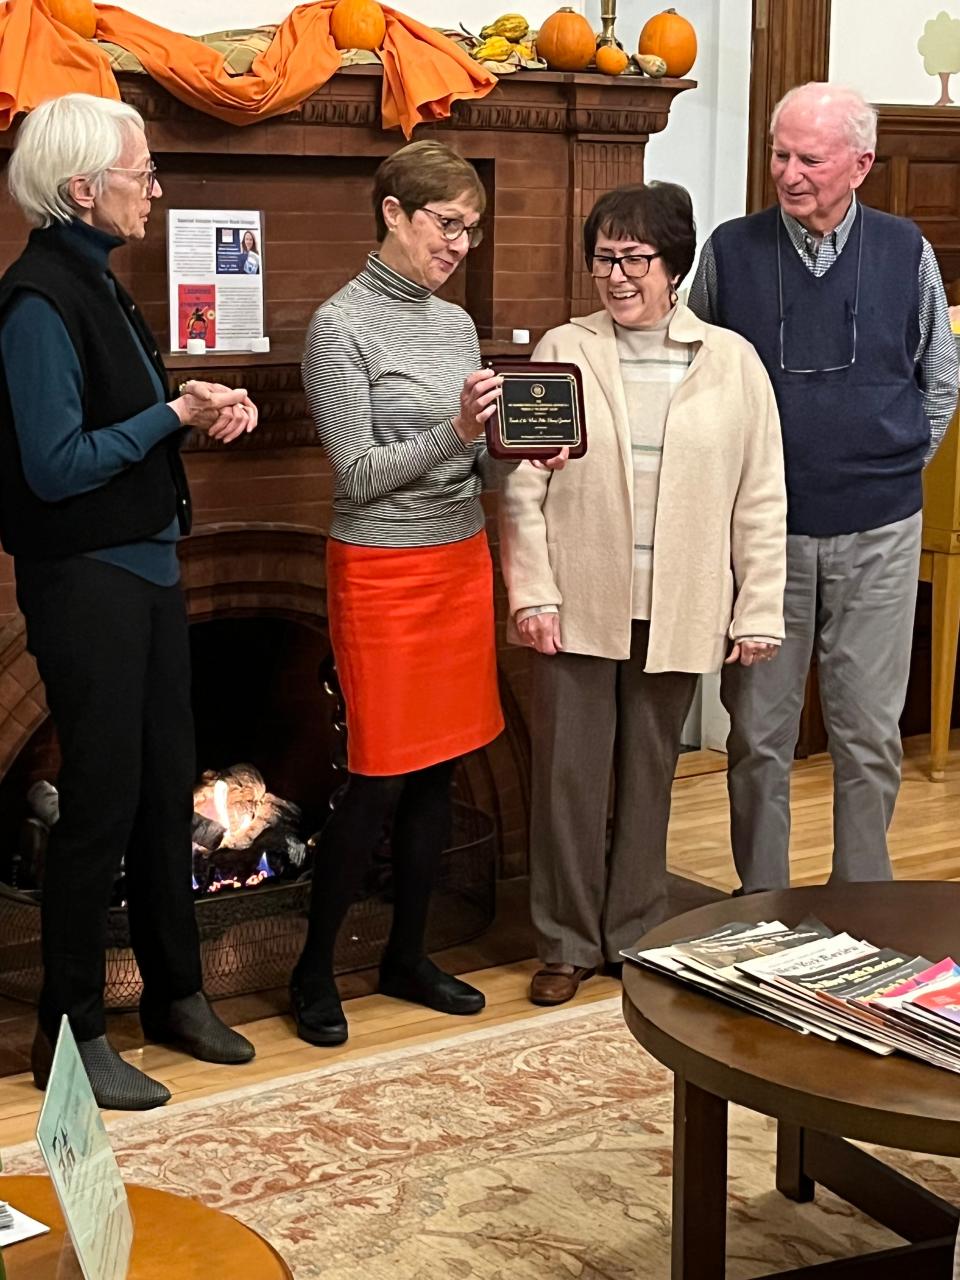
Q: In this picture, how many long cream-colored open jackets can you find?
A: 1